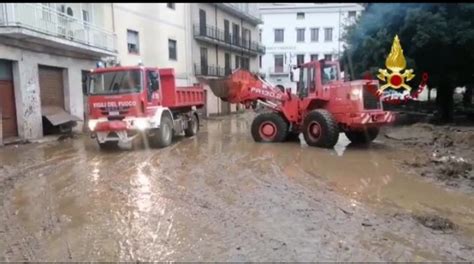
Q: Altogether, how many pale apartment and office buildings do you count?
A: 4